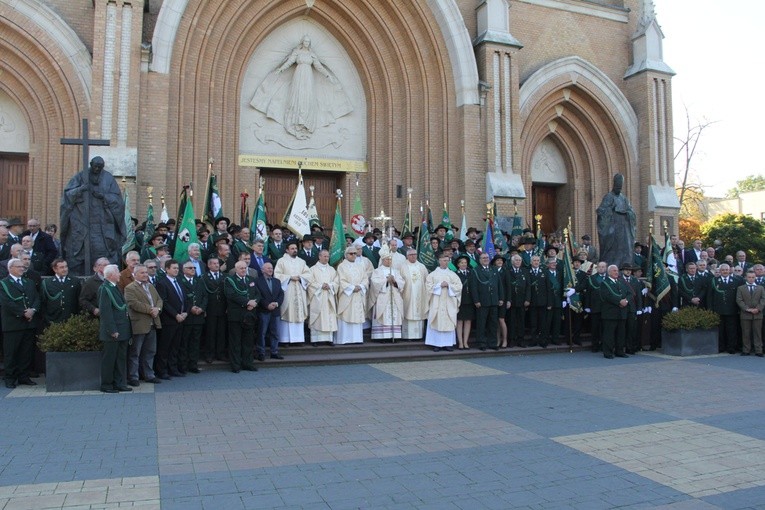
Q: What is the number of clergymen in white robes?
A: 8